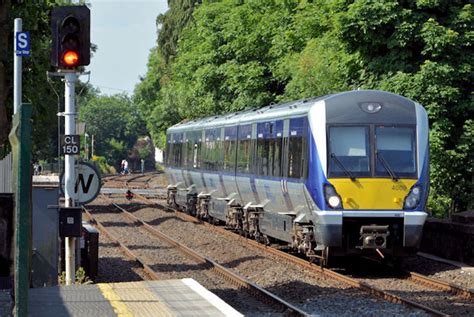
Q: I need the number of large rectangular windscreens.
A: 2